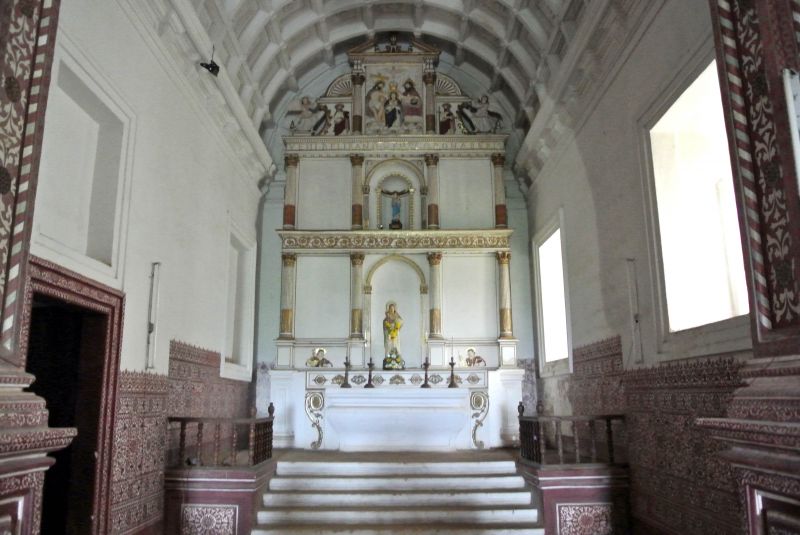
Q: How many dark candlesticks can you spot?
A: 4